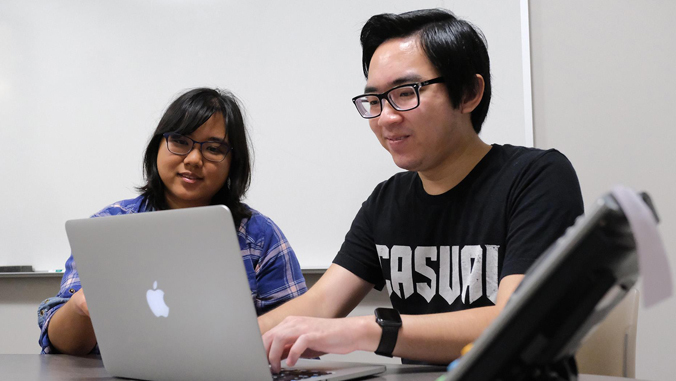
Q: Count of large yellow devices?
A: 0